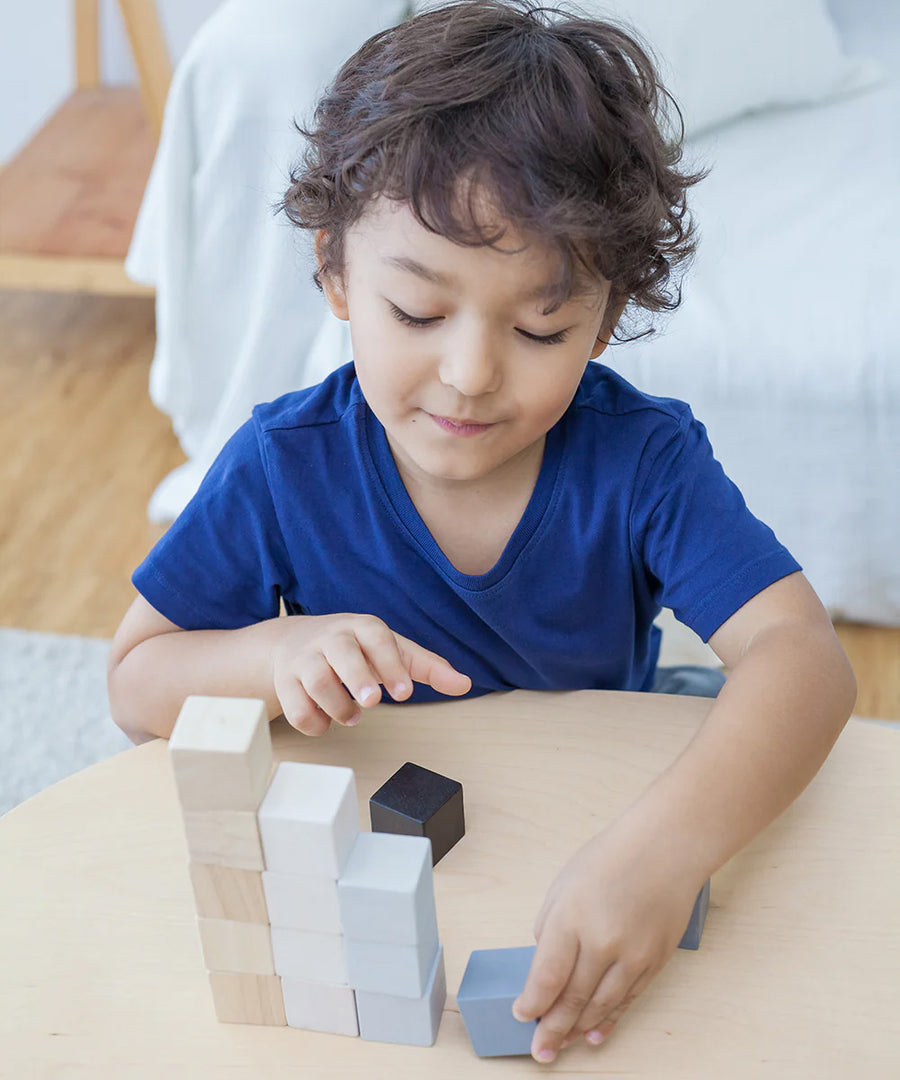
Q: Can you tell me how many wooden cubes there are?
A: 15